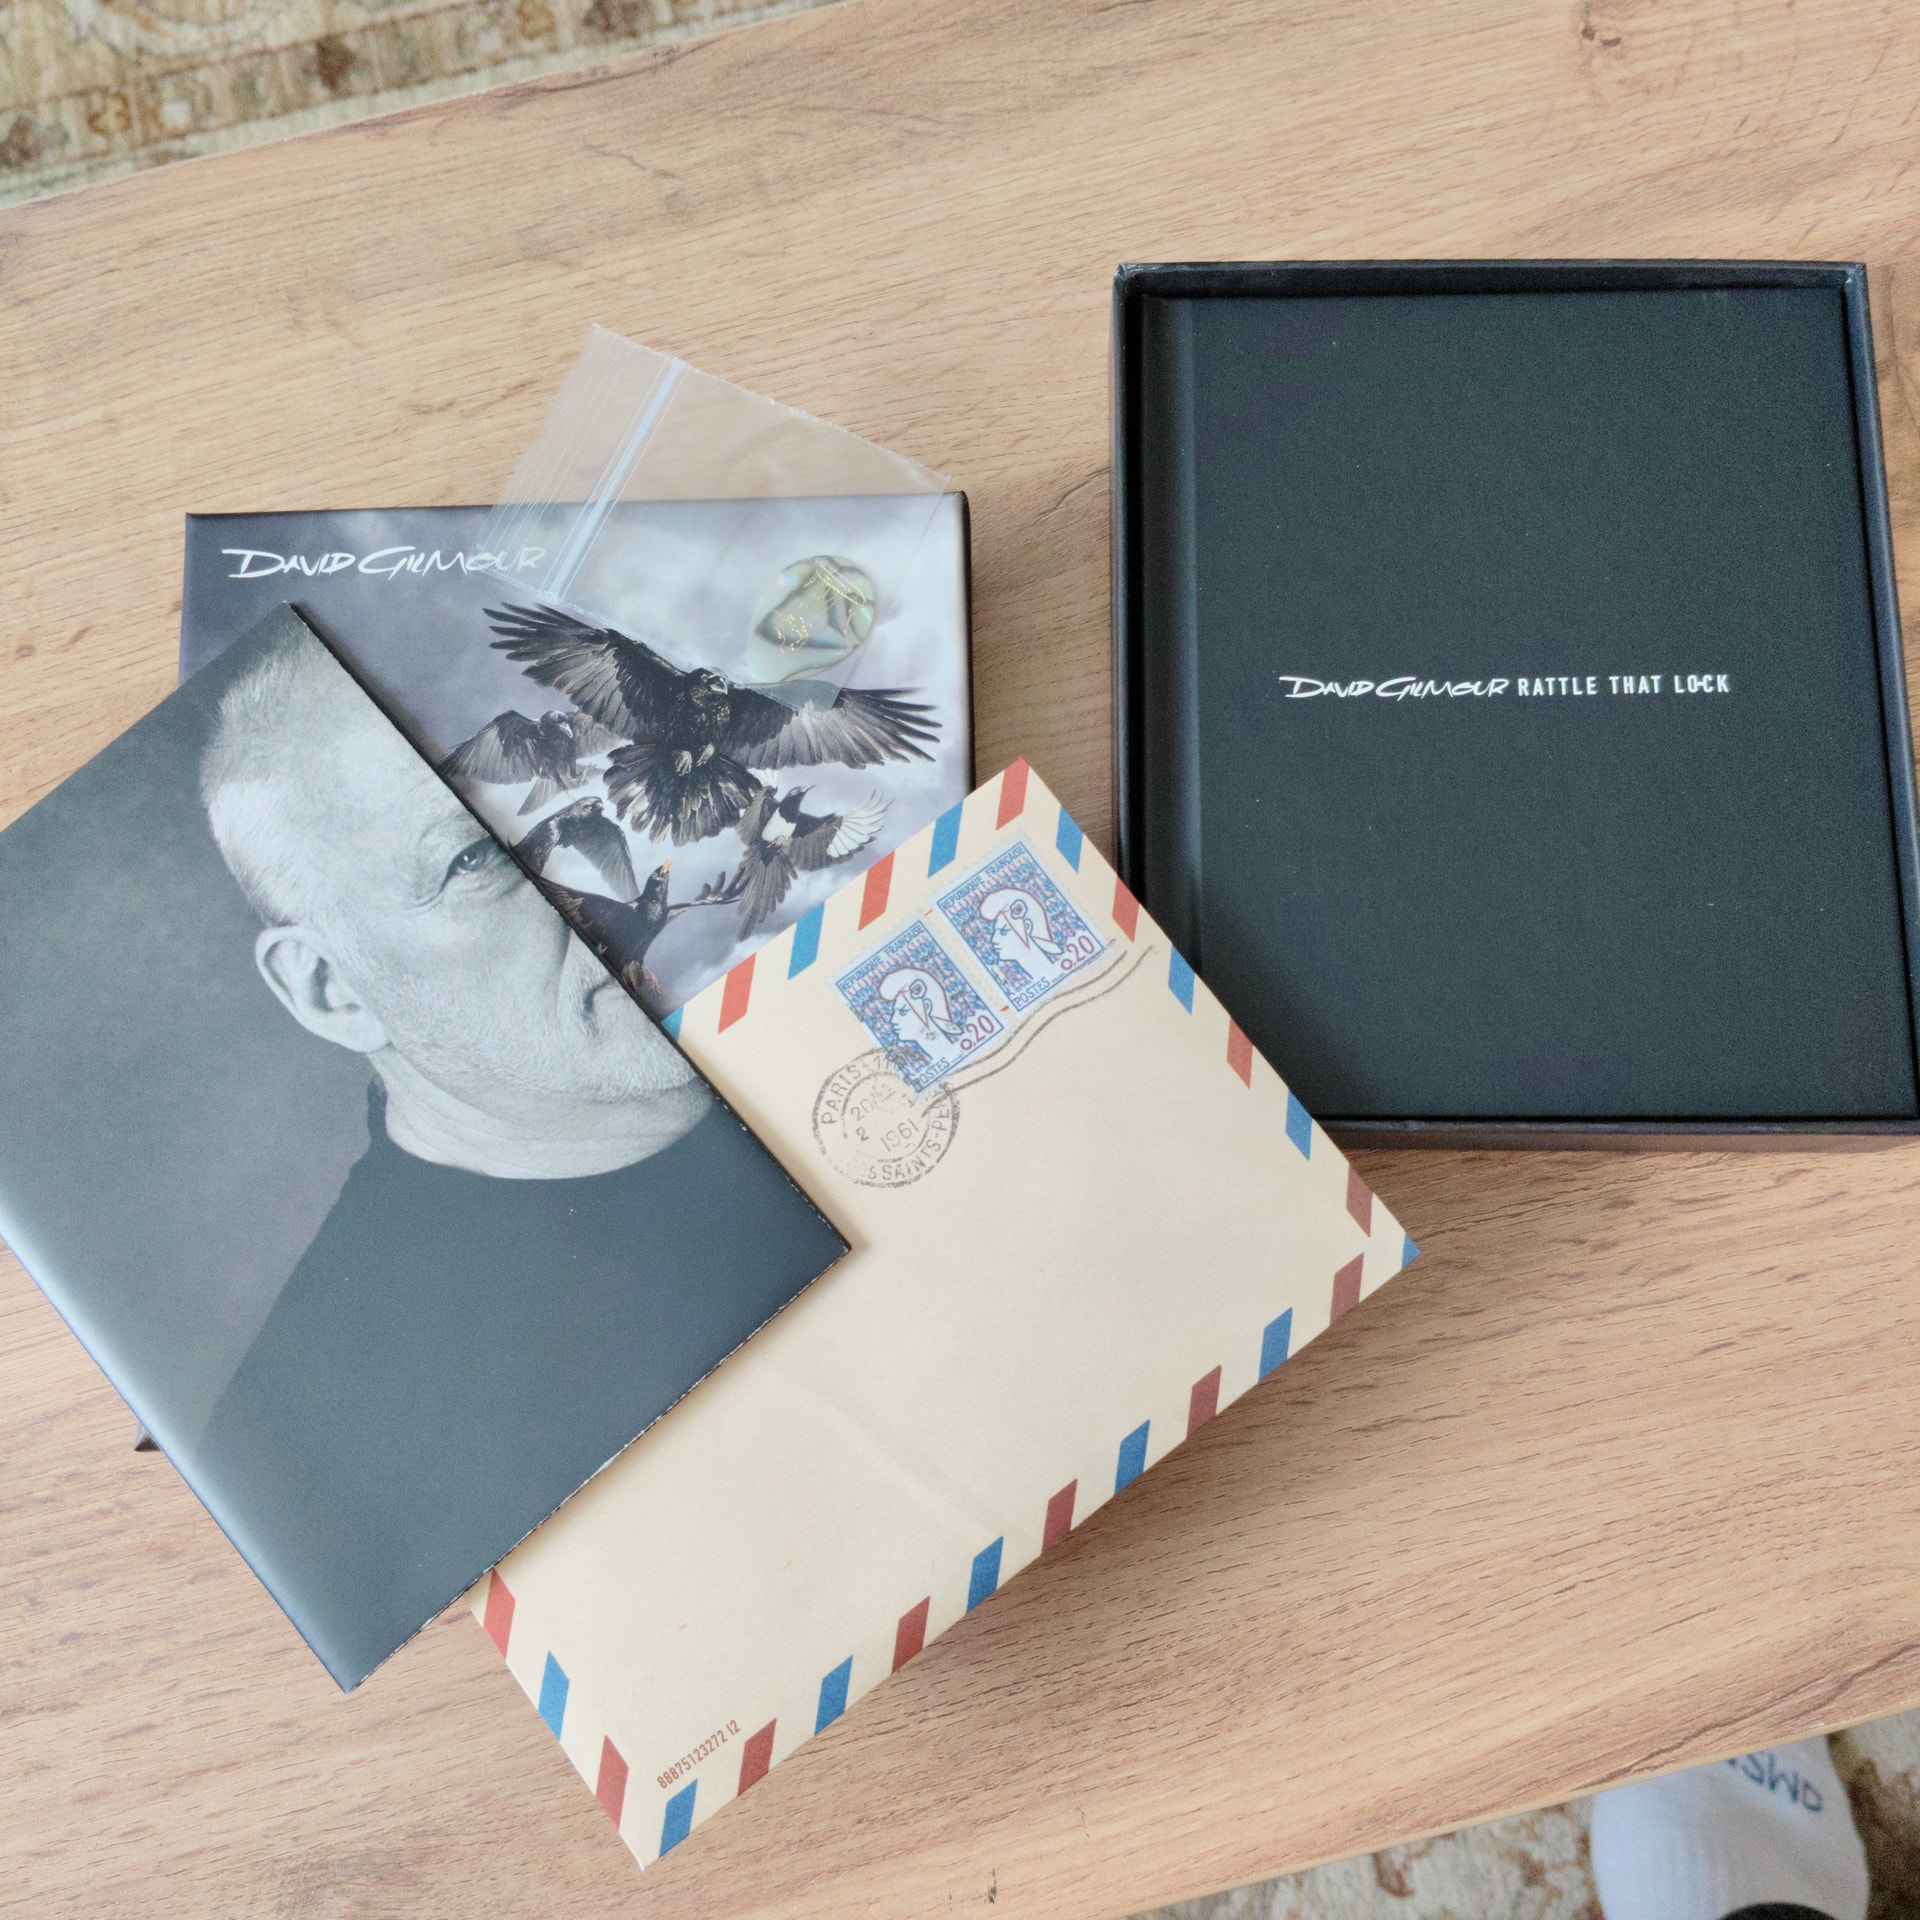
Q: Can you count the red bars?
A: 13